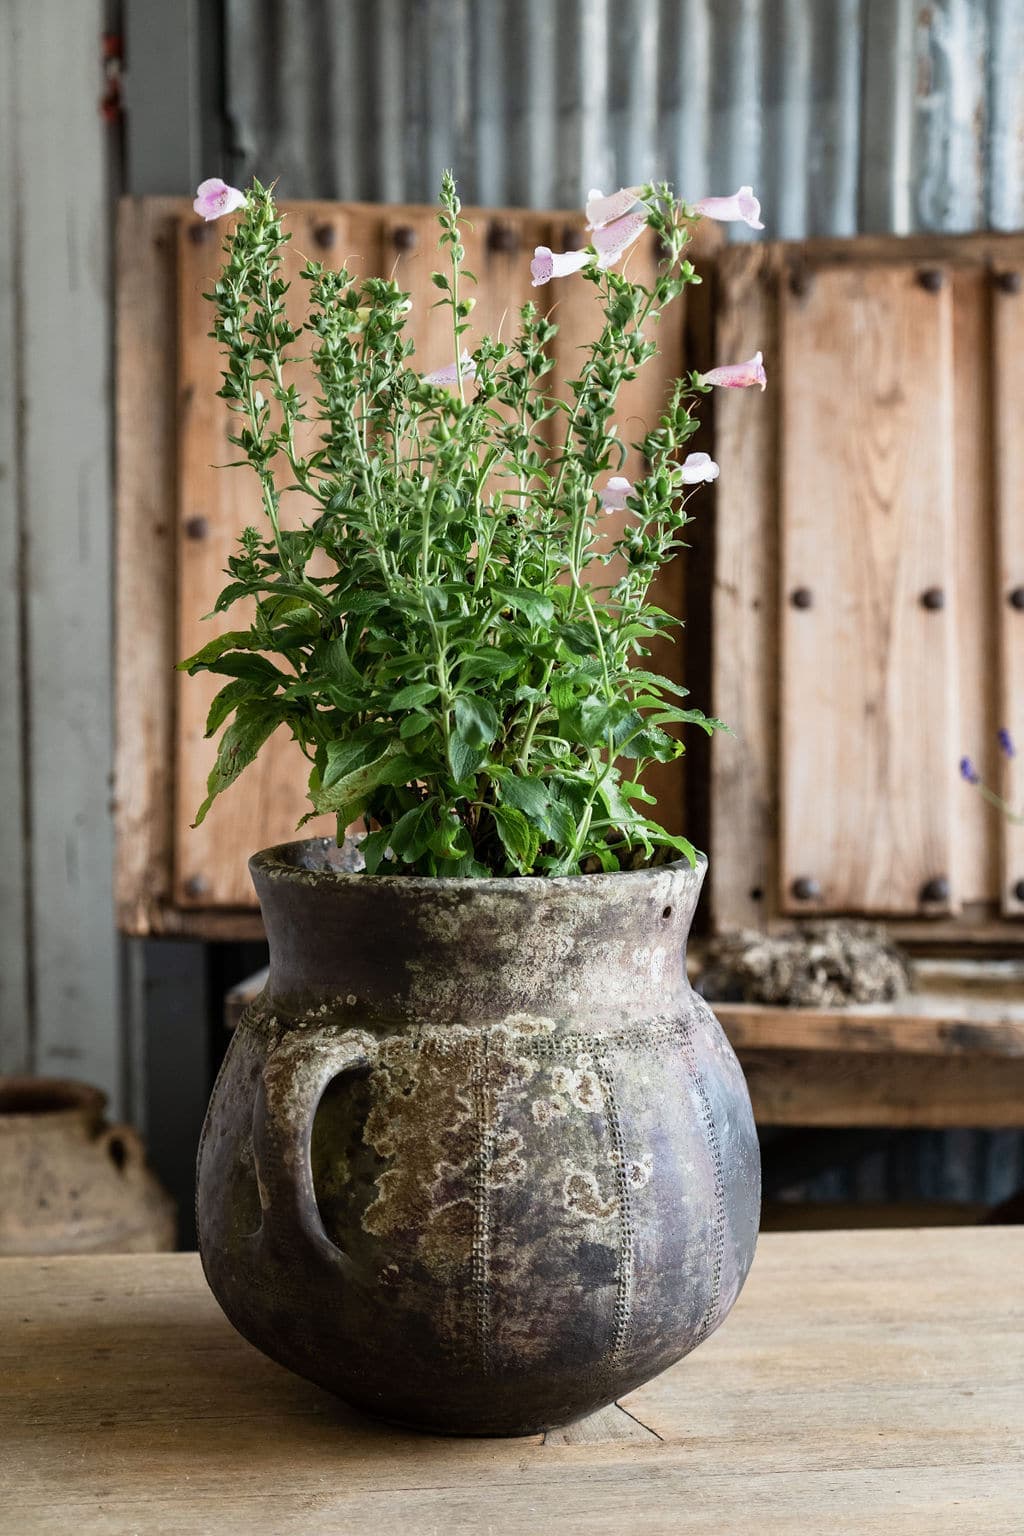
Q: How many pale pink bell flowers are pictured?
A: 9